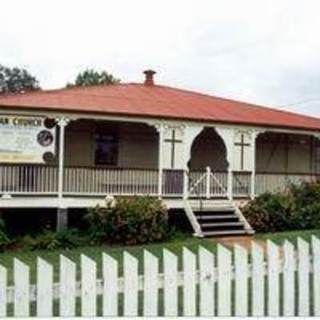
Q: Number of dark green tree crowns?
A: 2